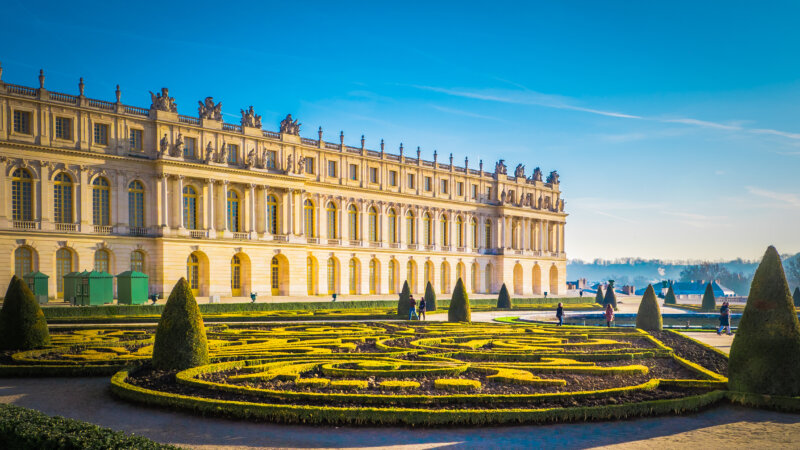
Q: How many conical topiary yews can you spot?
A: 13